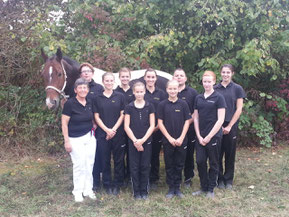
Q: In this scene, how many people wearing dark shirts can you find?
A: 10